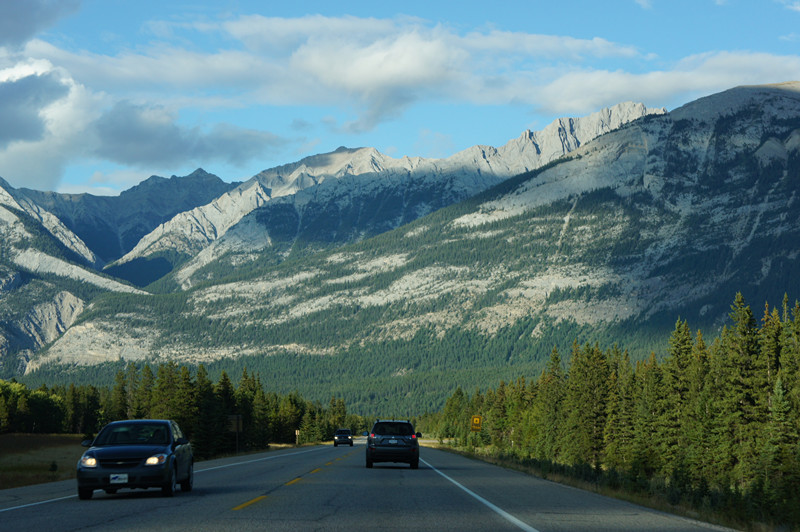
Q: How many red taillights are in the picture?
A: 2